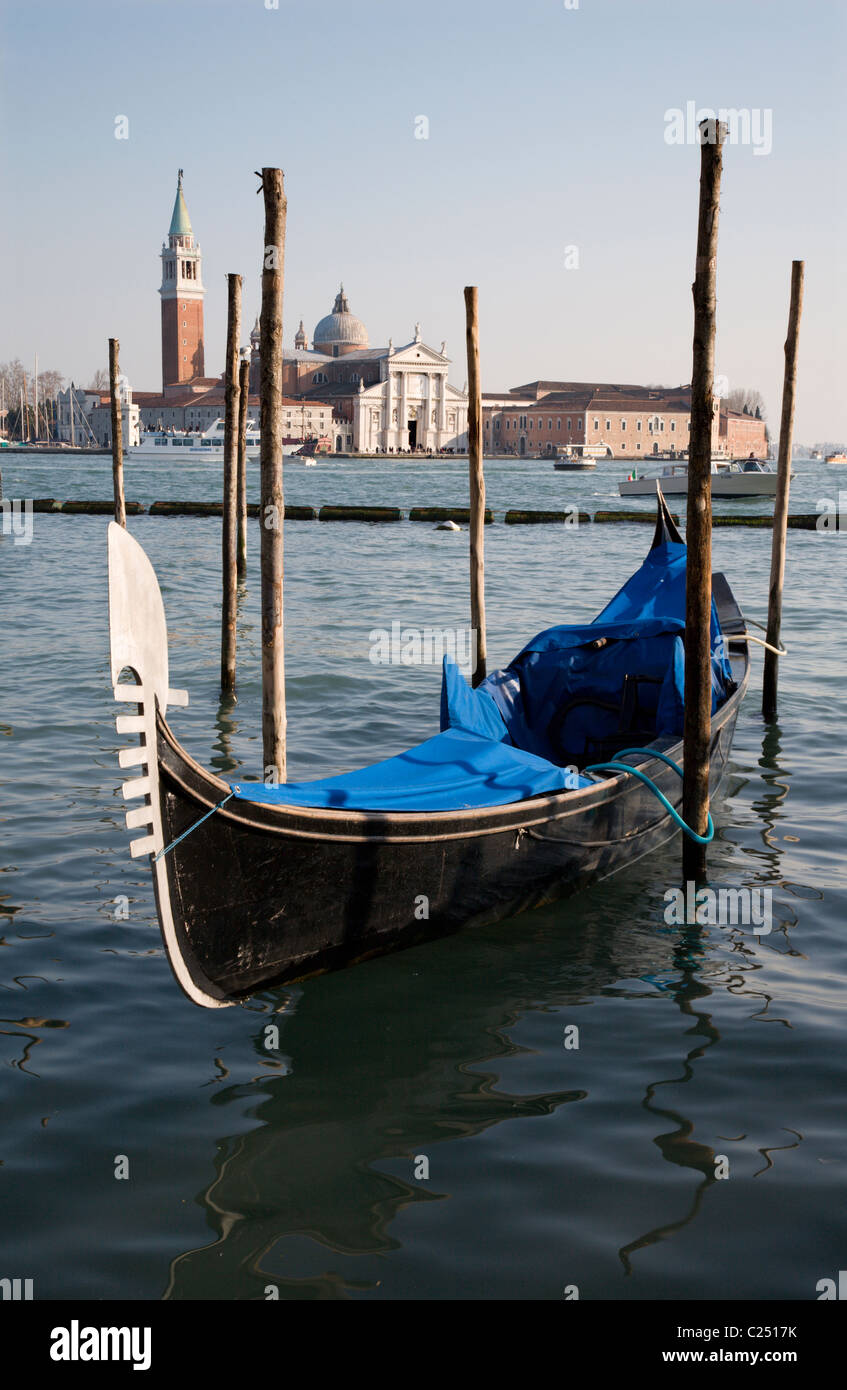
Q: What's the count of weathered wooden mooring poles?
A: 7